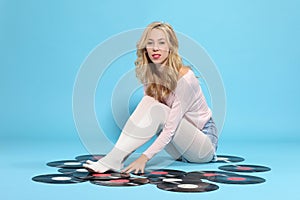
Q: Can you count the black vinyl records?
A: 13